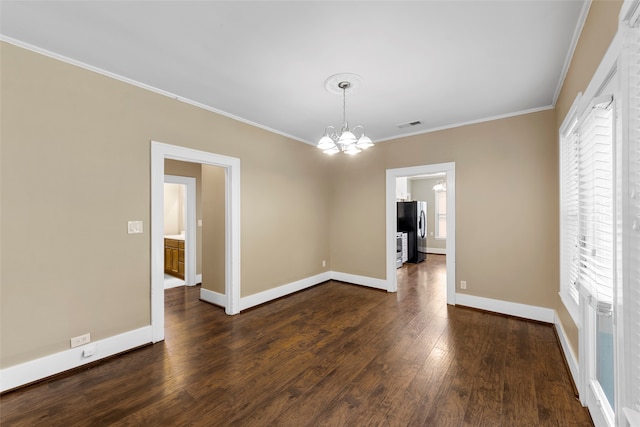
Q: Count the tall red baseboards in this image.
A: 0